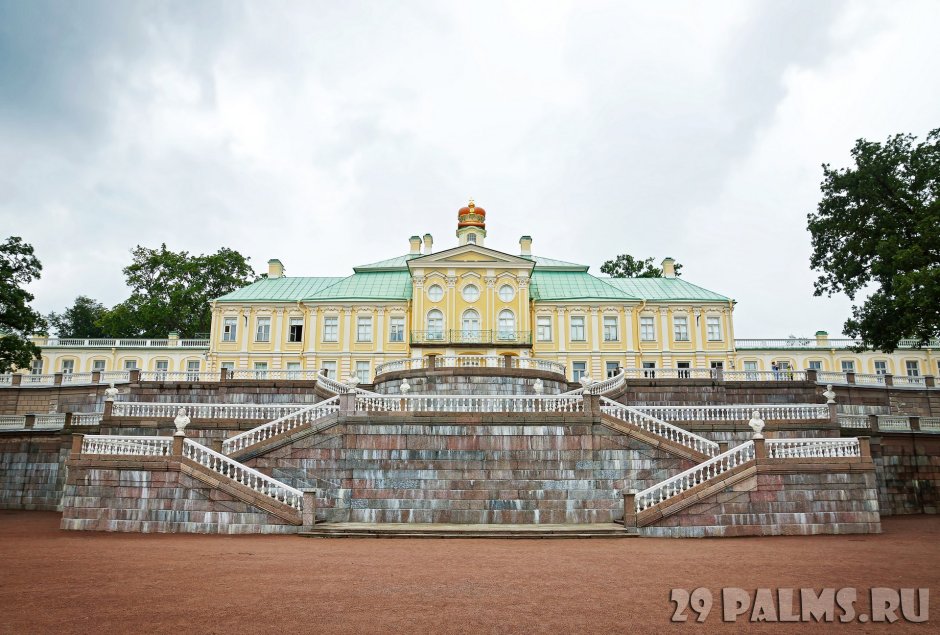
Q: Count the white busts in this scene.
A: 8